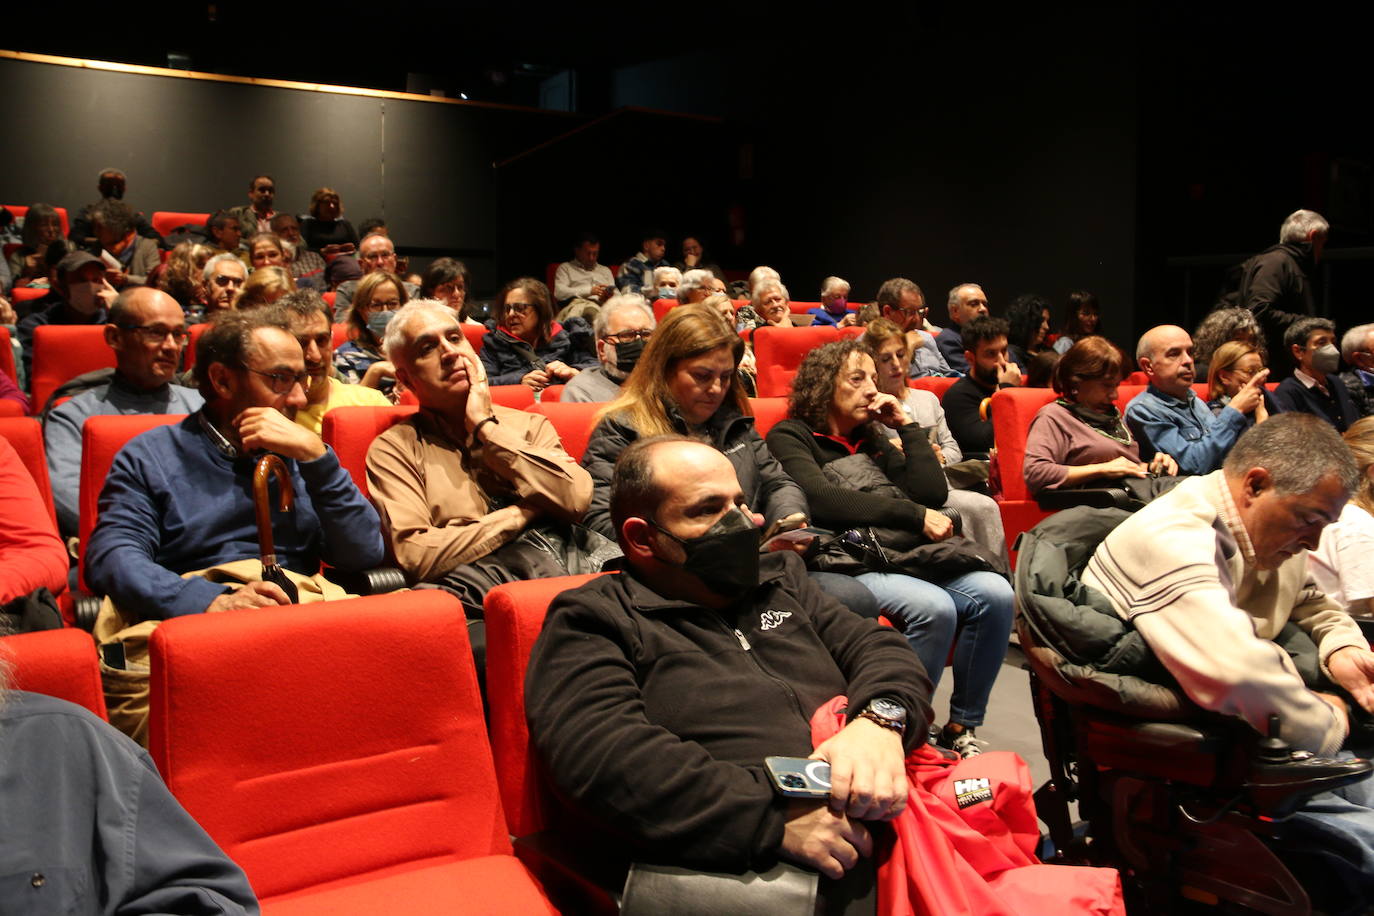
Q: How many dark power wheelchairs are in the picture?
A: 1